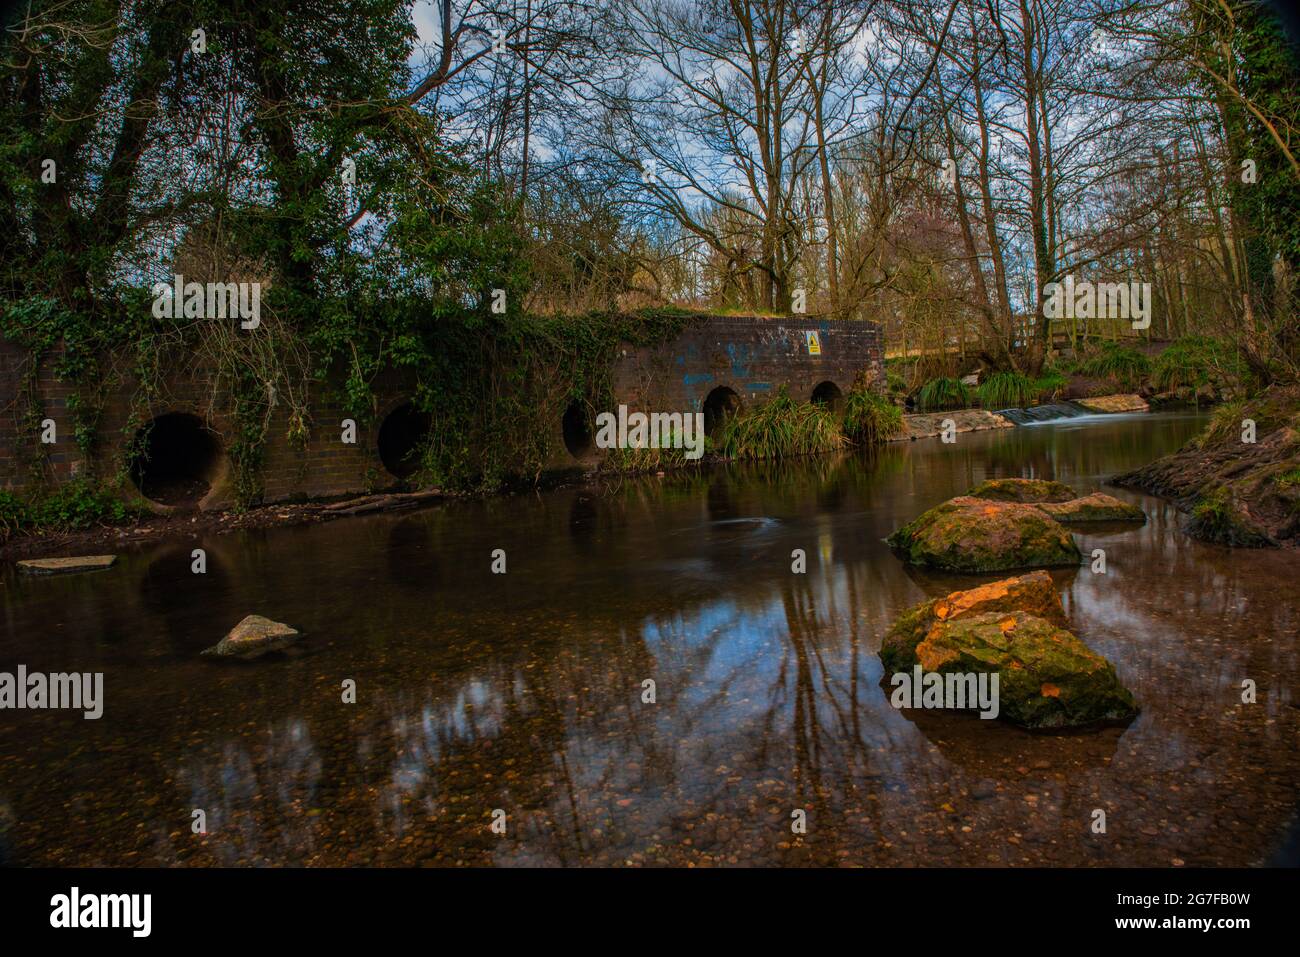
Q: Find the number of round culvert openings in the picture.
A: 5